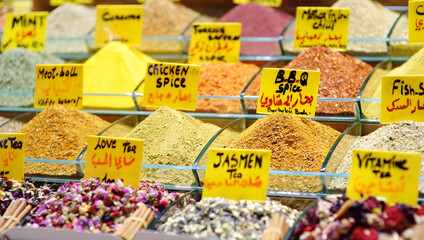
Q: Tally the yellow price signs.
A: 13